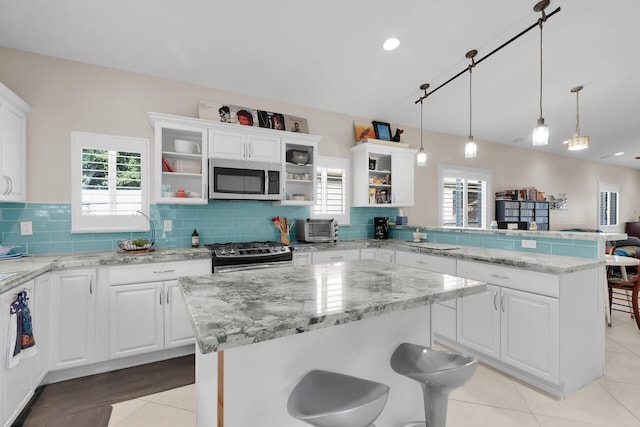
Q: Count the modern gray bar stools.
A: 2